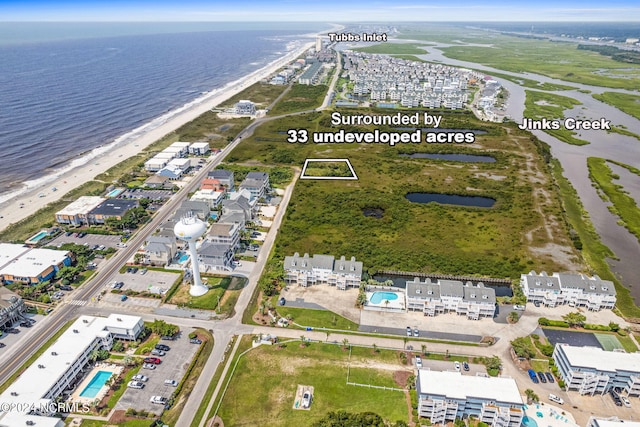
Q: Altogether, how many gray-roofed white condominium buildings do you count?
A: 3